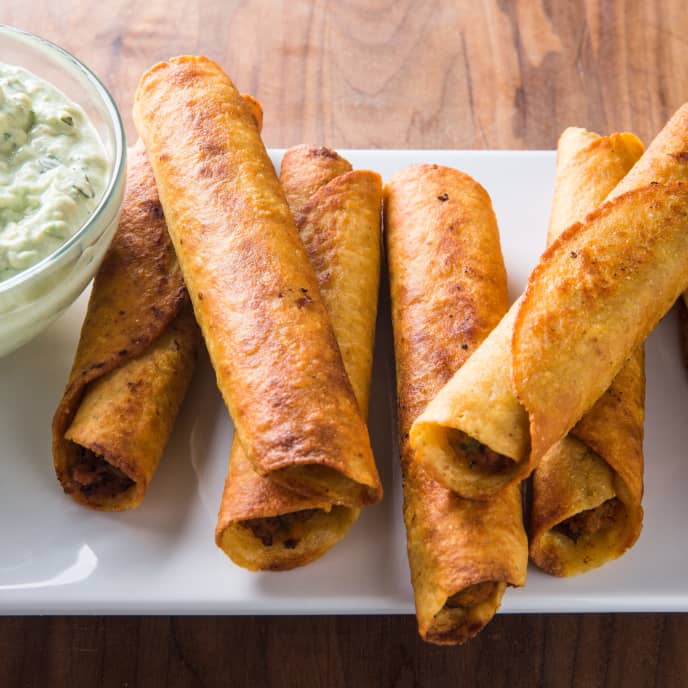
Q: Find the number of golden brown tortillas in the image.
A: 6